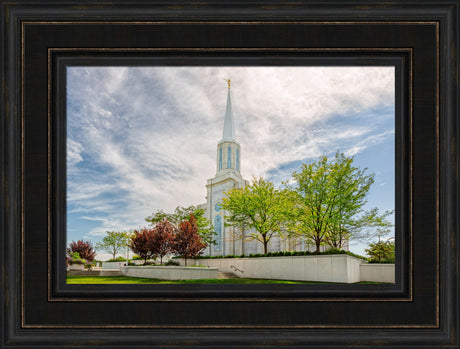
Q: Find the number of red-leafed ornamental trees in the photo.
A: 4